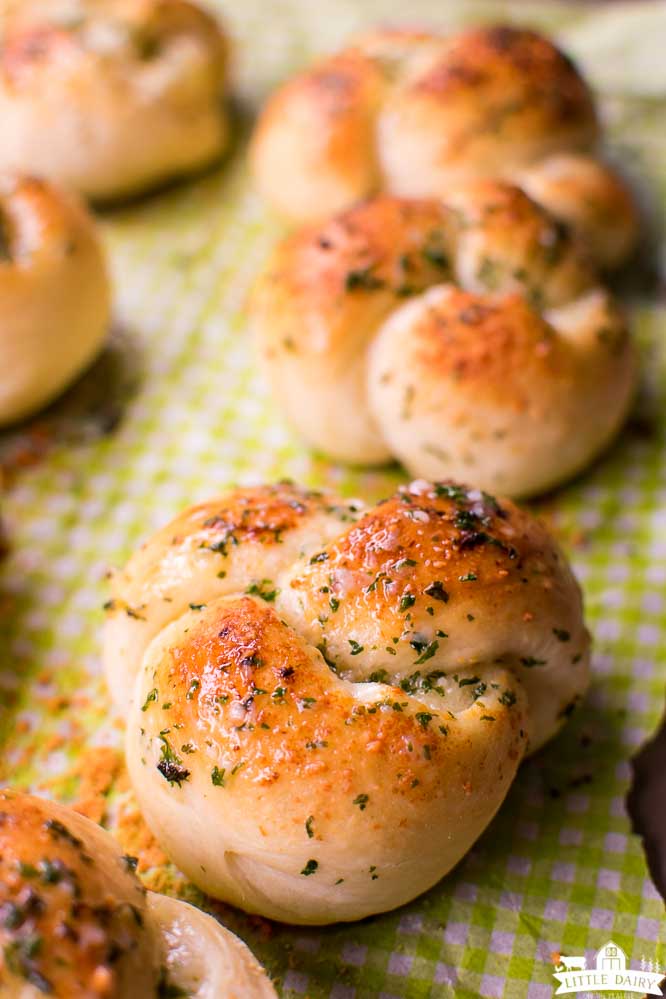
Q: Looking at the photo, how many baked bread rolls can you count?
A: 6